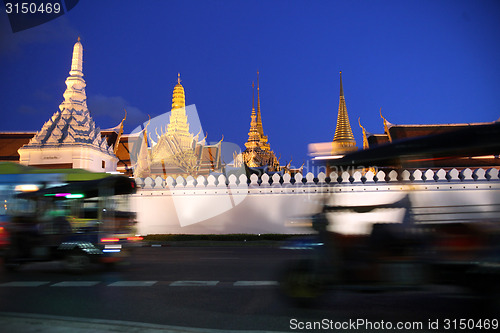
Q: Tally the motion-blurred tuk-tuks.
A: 2